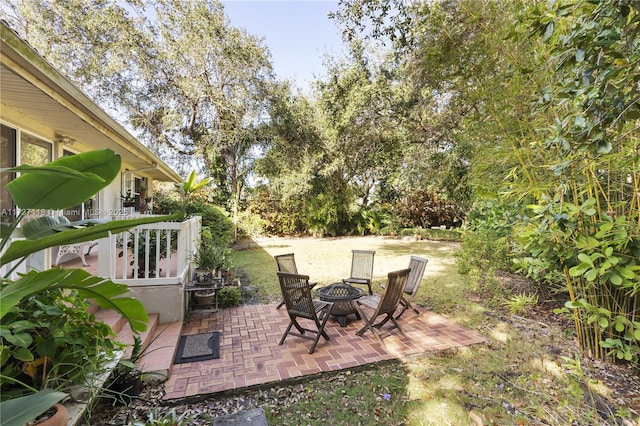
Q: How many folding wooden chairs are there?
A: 5